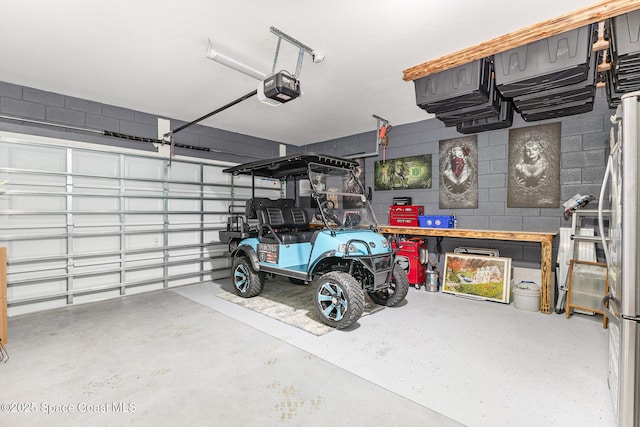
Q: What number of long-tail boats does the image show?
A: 0